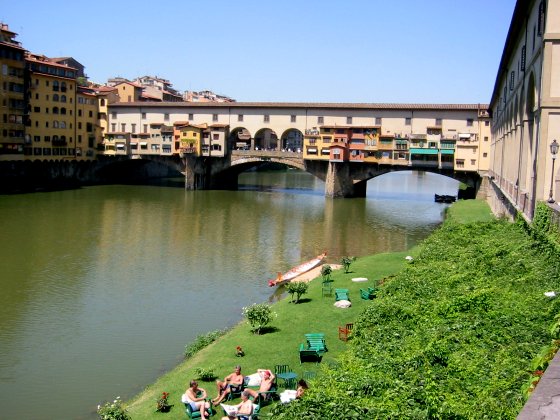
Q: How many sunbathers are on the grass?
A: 5